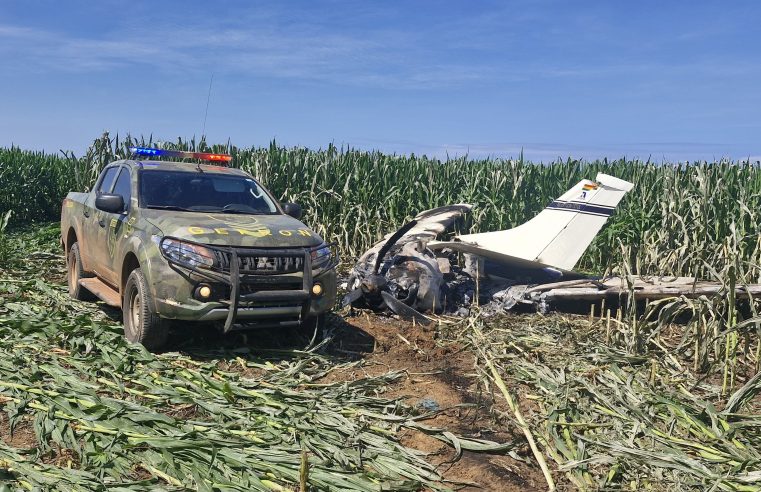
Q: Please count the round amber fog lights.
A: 2